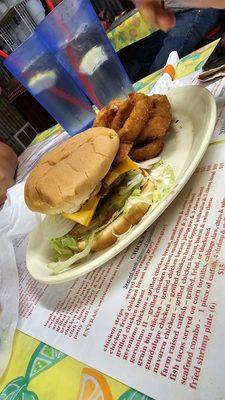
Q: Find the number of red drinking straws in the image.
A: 2